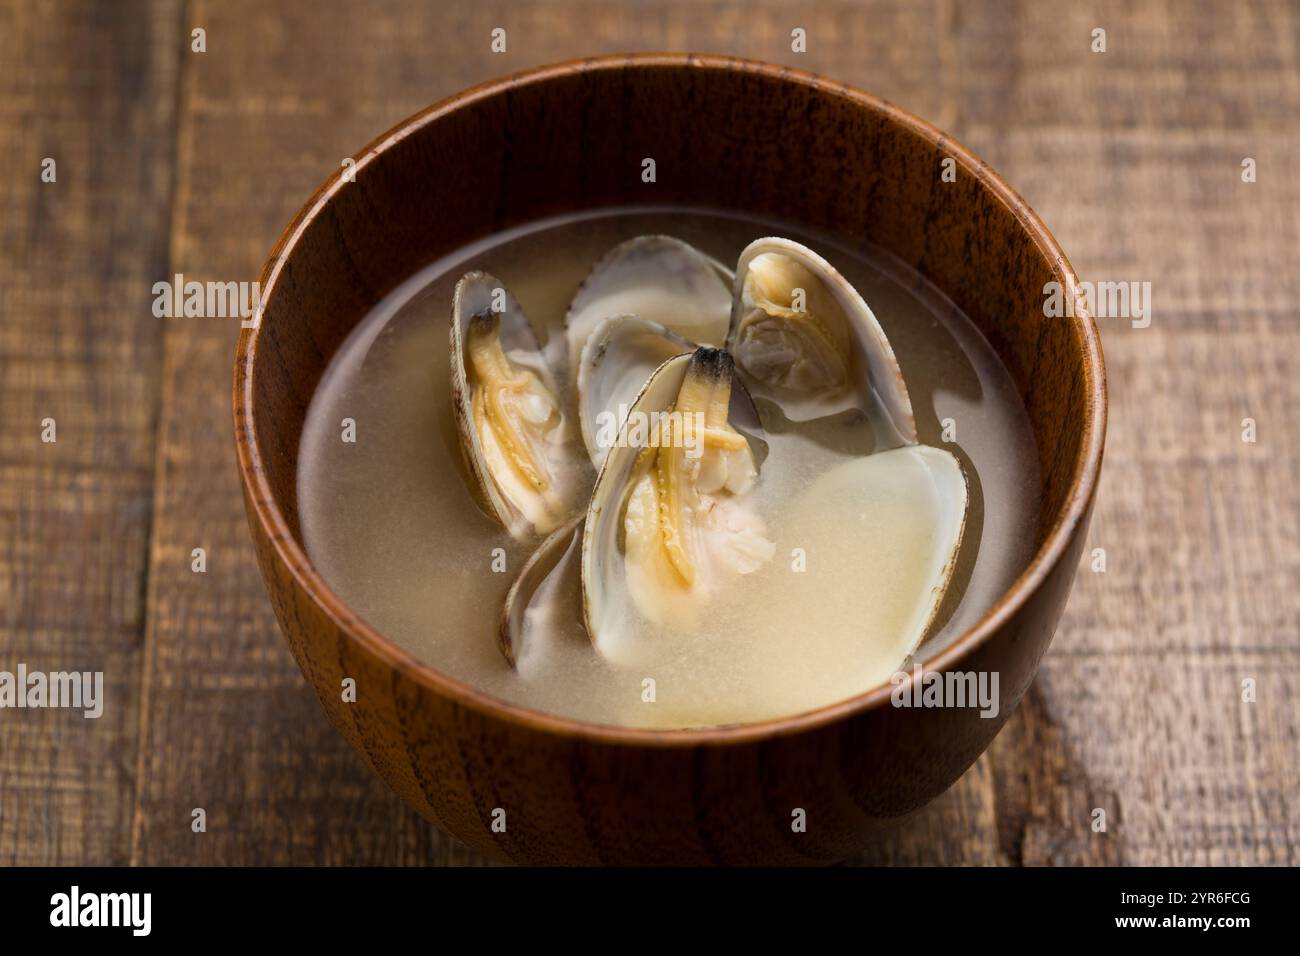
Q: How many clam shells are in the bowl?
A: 7